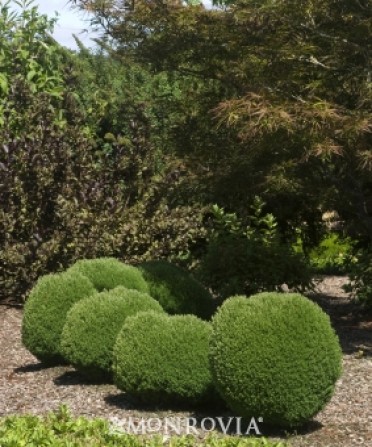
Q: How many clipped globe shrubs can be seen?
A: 6